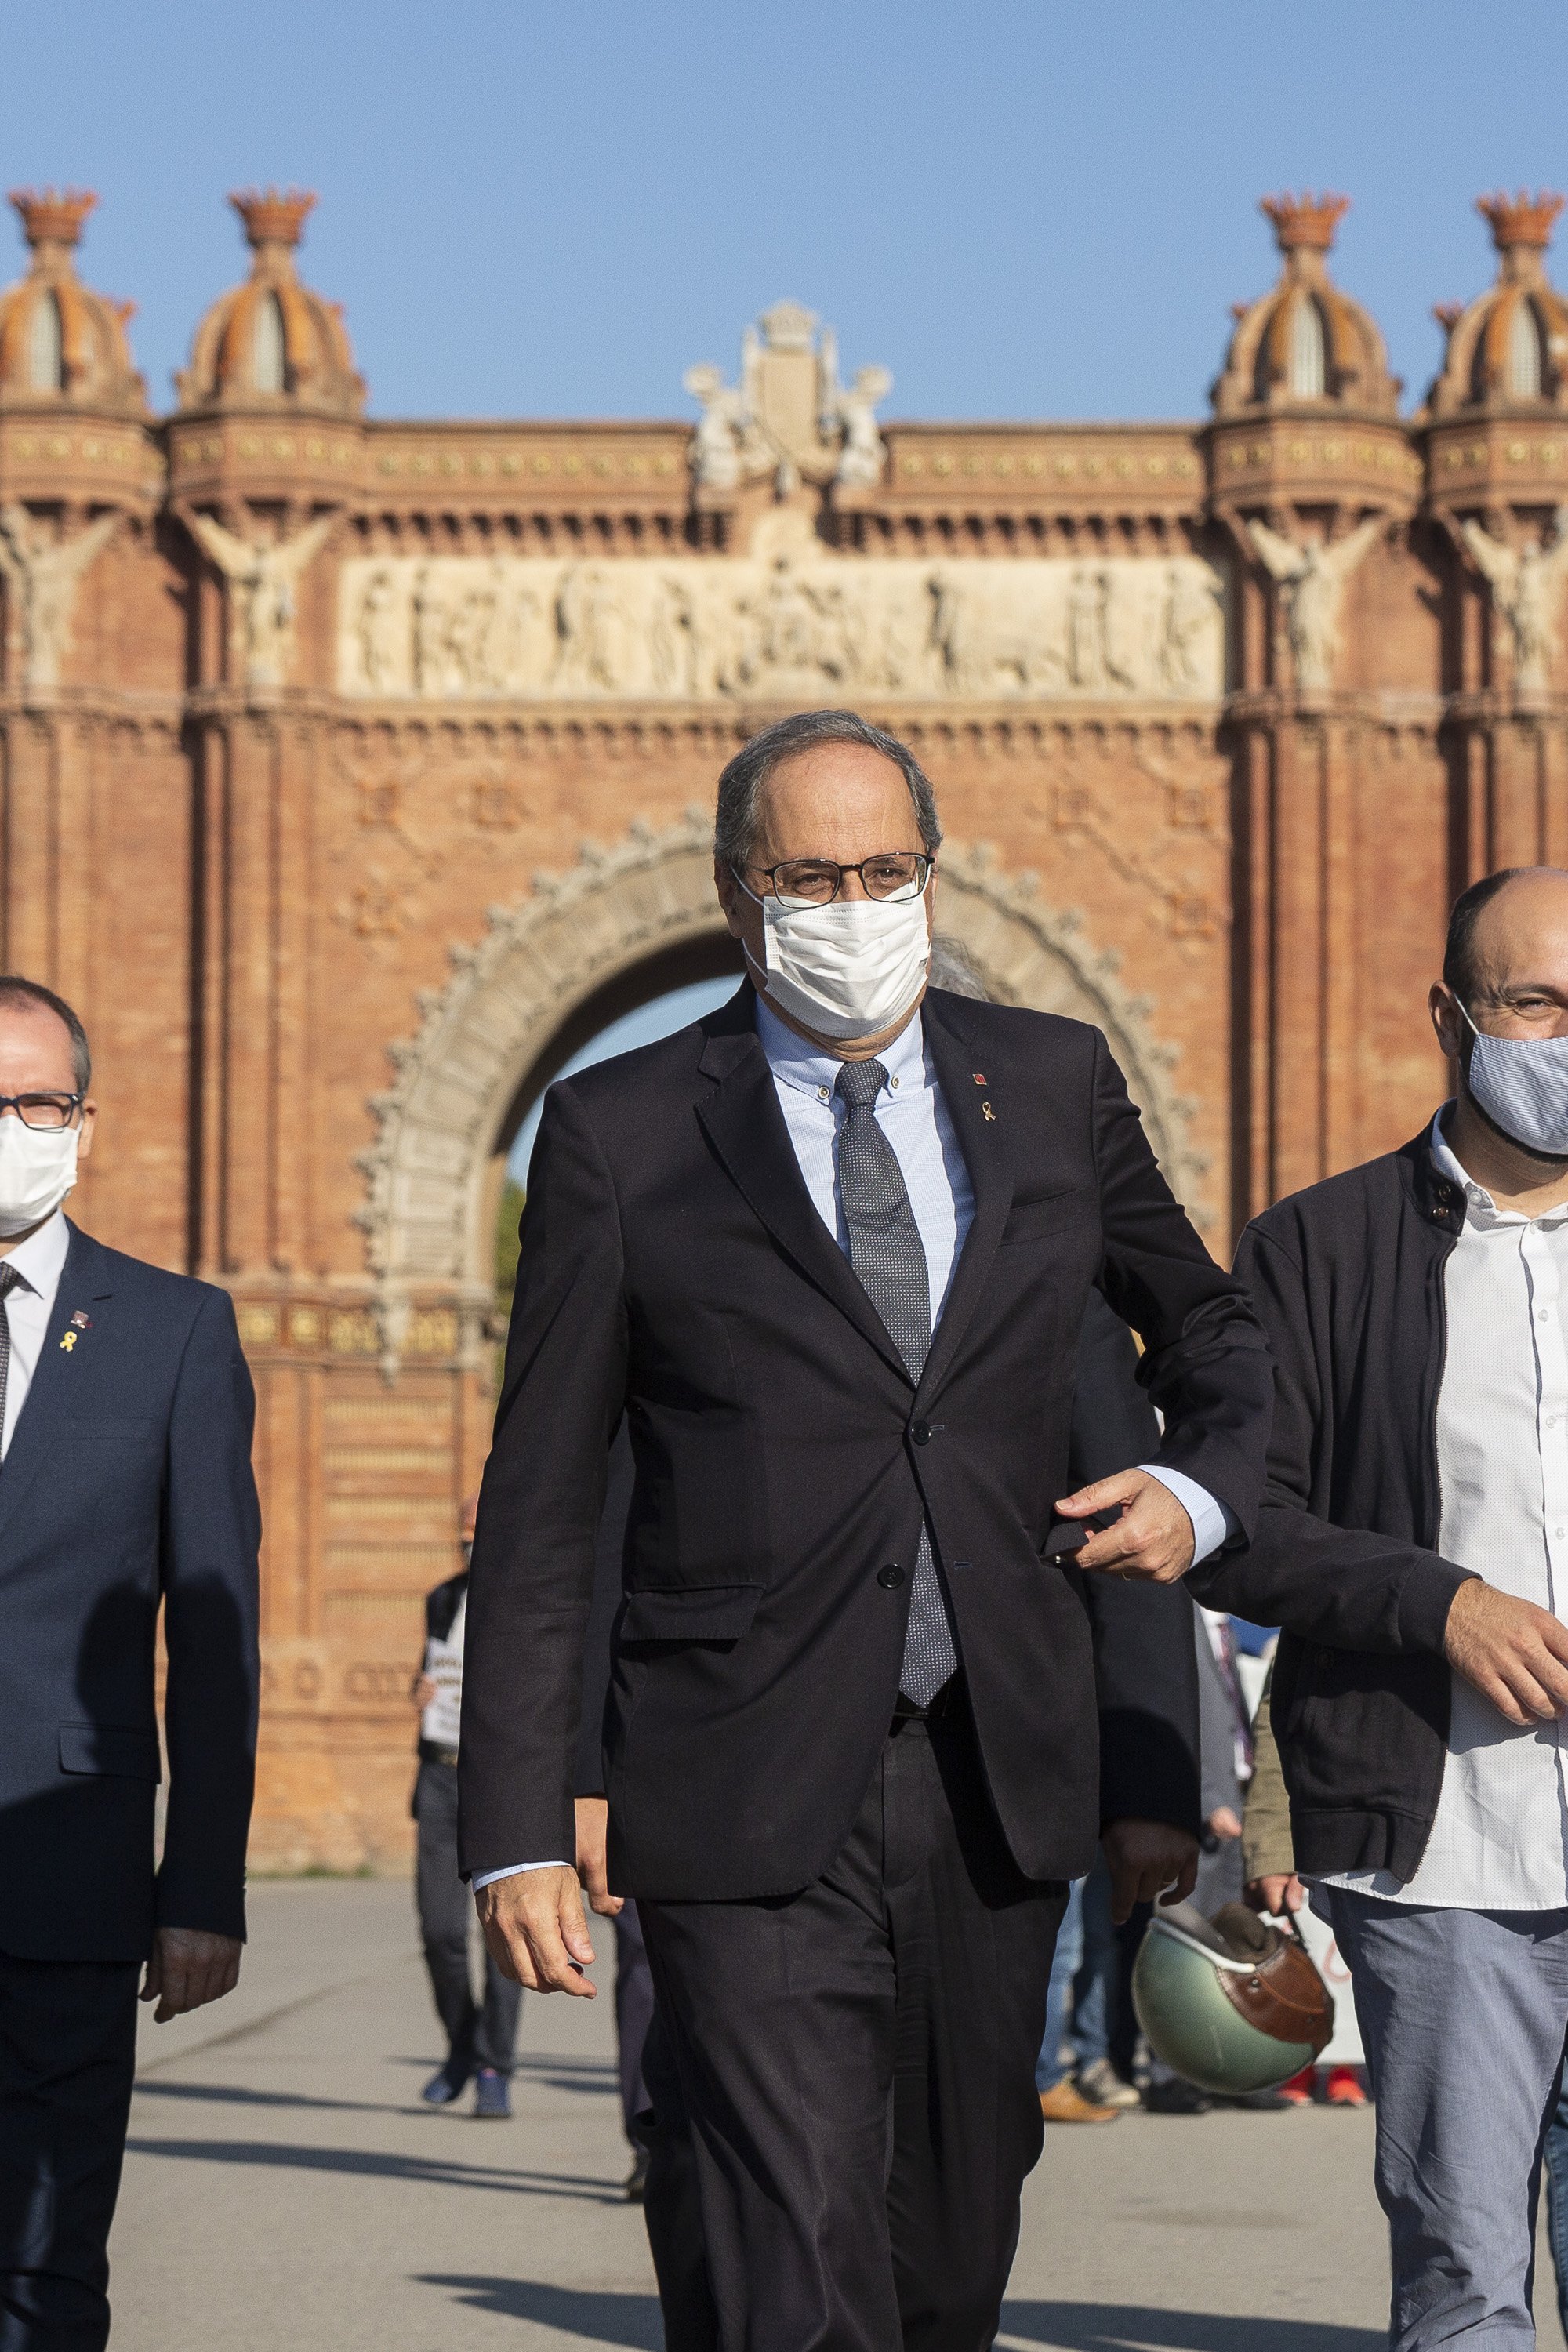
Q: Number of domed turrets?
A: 4